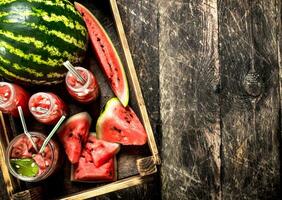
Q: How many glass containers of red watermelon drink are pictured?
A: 4